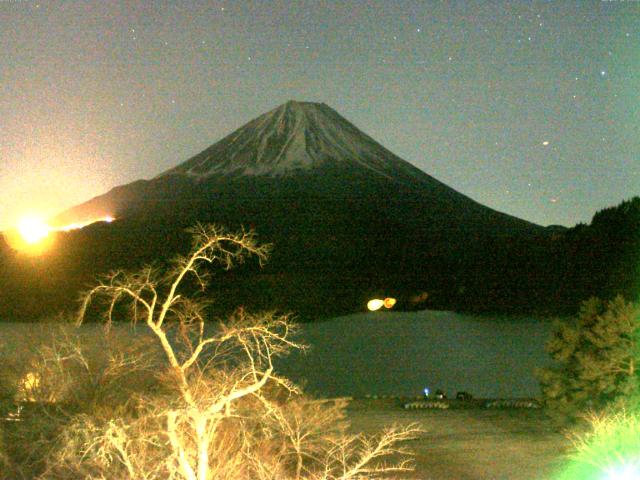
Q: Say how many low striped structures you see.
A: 2